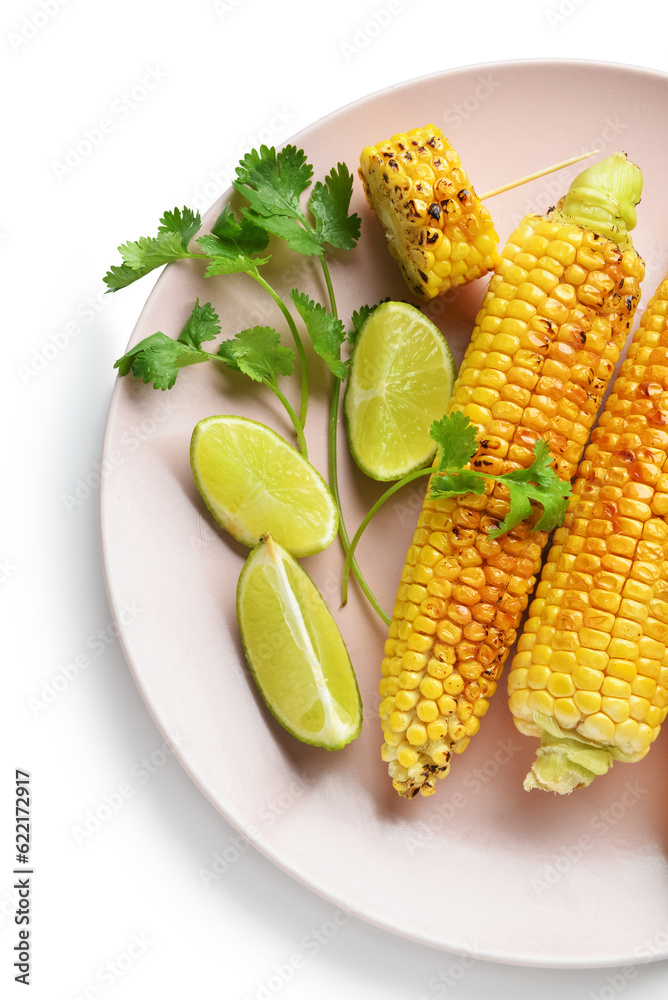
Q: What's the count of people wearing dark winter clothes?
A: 0